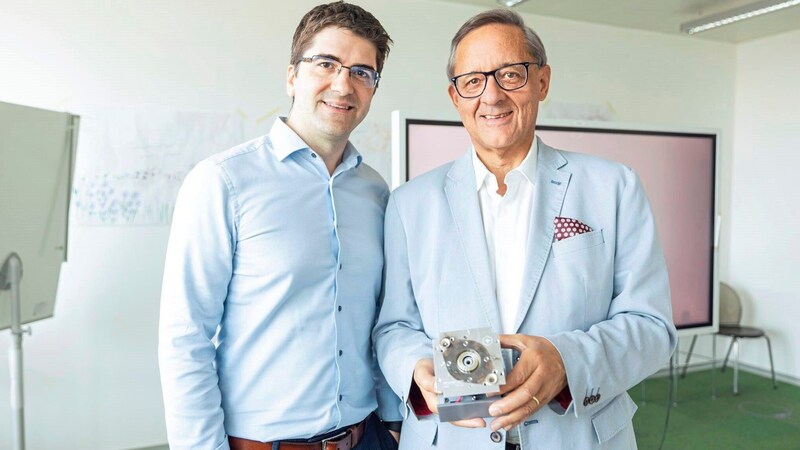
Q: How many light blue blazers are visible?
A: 1